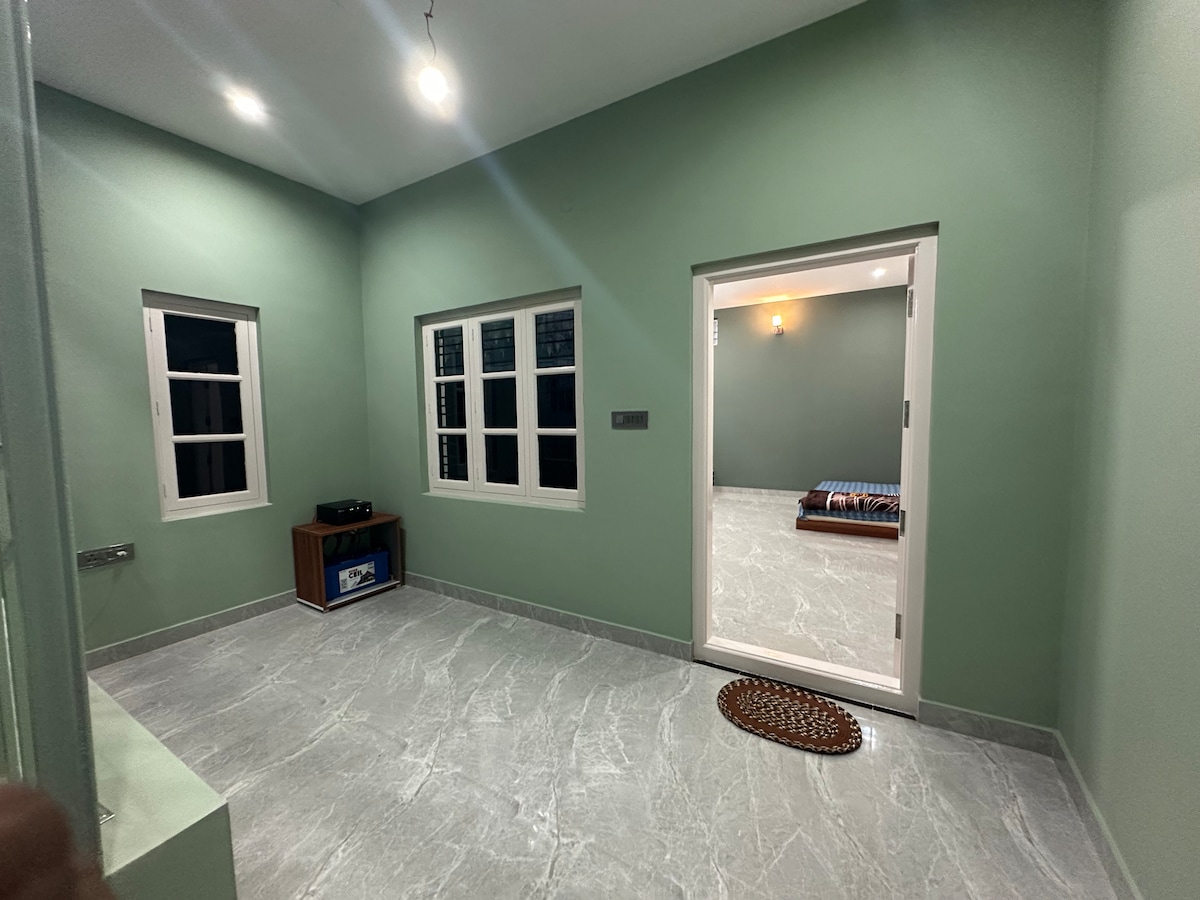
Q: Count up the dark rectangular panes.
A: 12